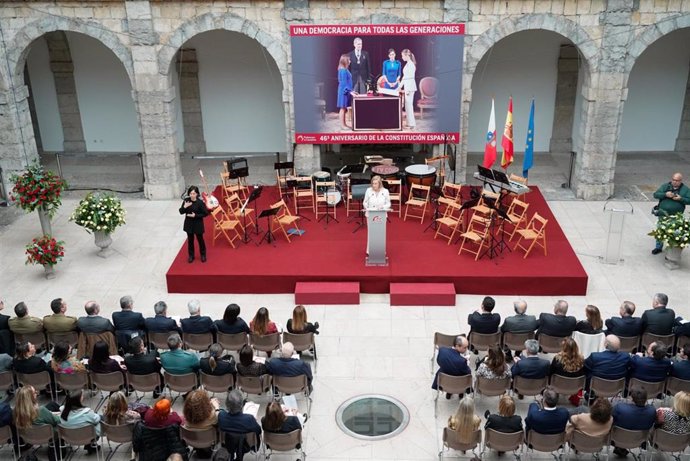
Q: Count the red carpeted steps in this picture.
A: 2